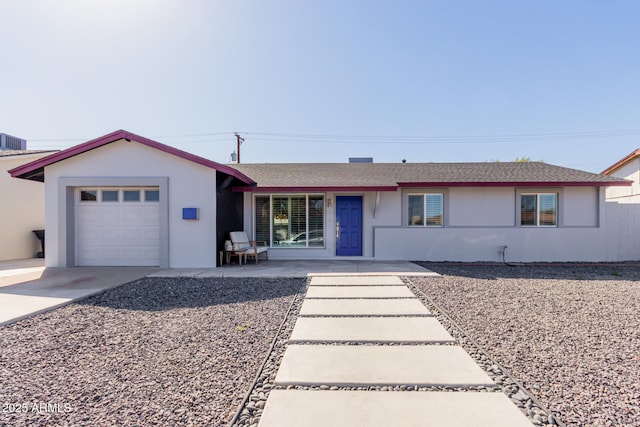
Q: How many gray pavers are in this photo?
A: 6